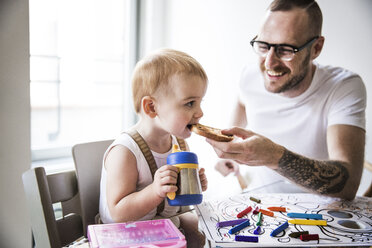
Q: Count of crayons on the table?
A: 15